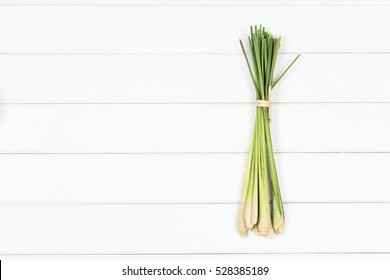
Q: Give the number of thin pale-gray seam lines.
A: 6